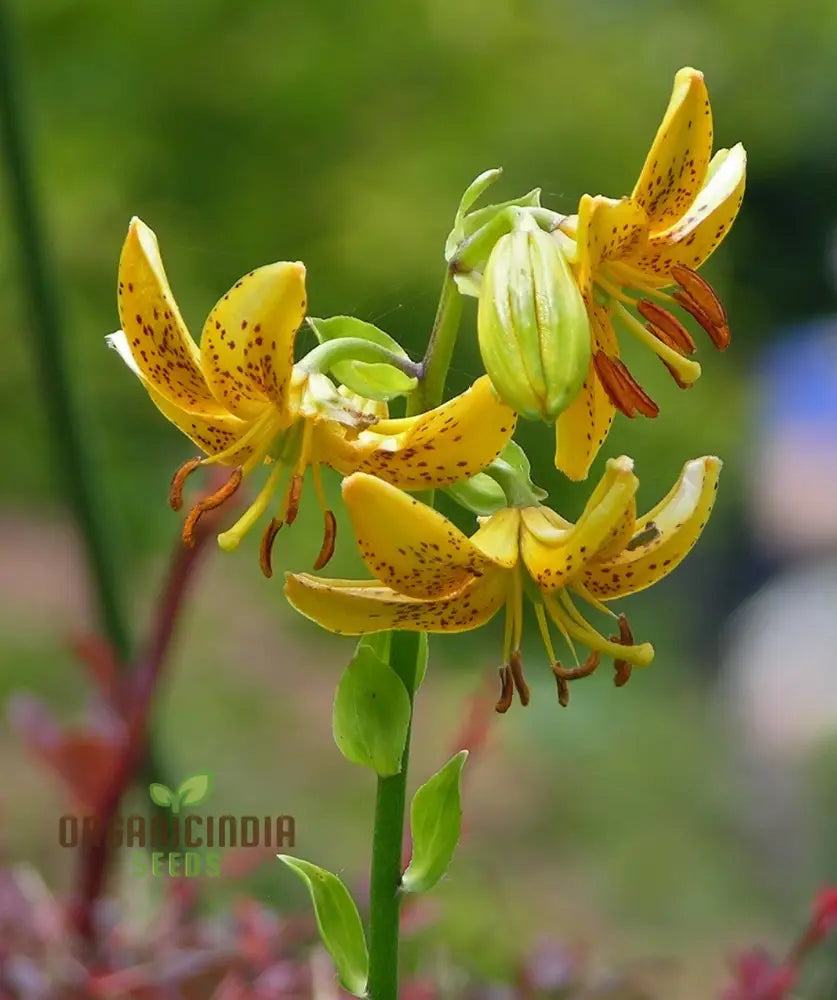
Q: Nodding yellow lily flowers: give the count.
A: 3